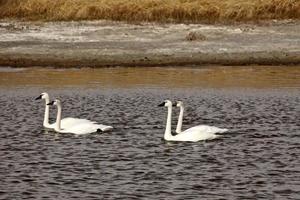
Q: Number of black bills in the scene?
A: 4